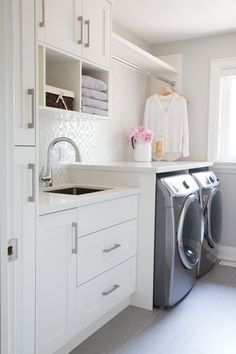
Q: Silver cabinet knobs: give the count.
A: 8